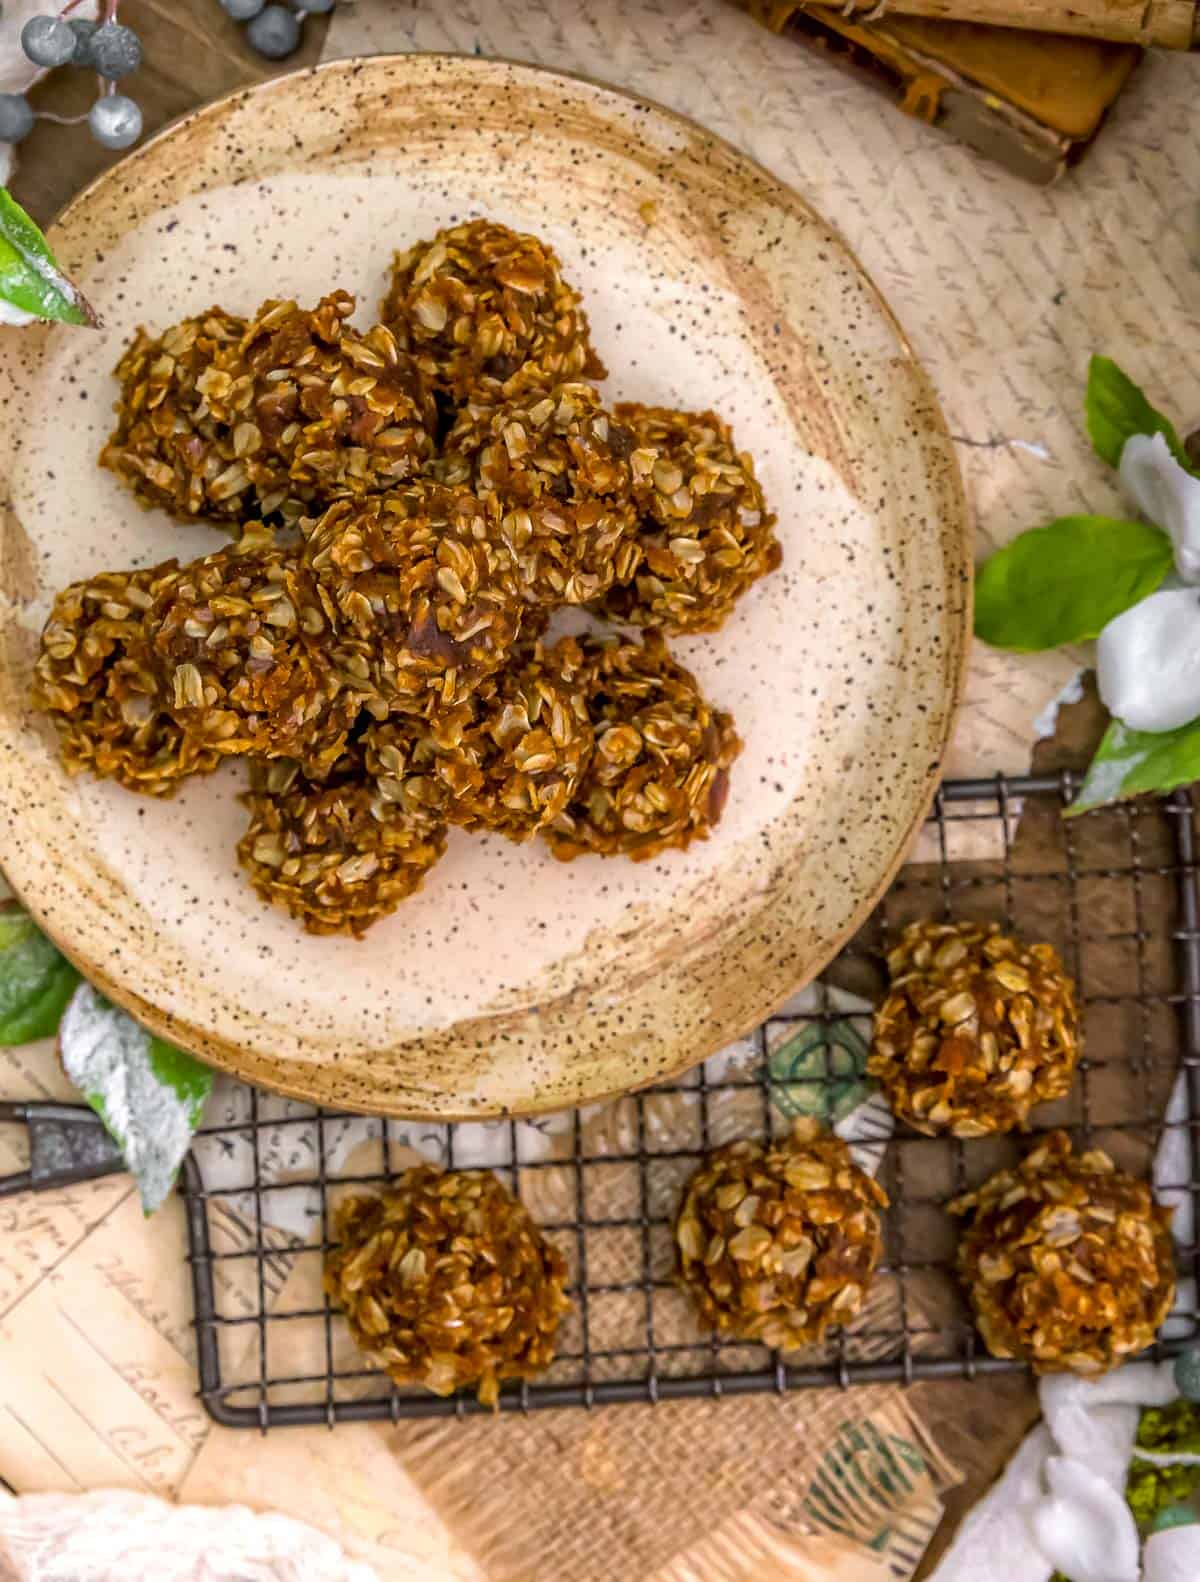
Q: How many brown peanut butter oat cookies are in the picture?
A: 15